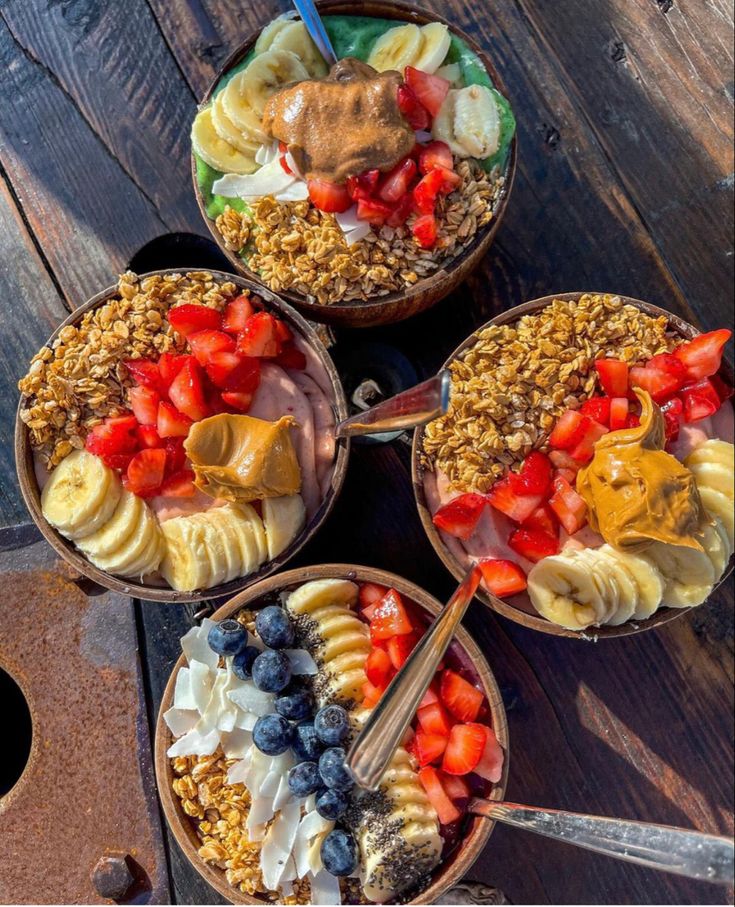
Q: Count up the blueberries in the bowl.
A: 12